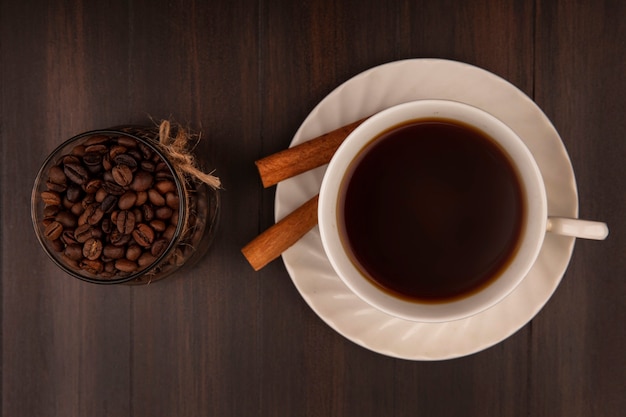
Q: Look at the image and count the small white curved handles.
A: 1